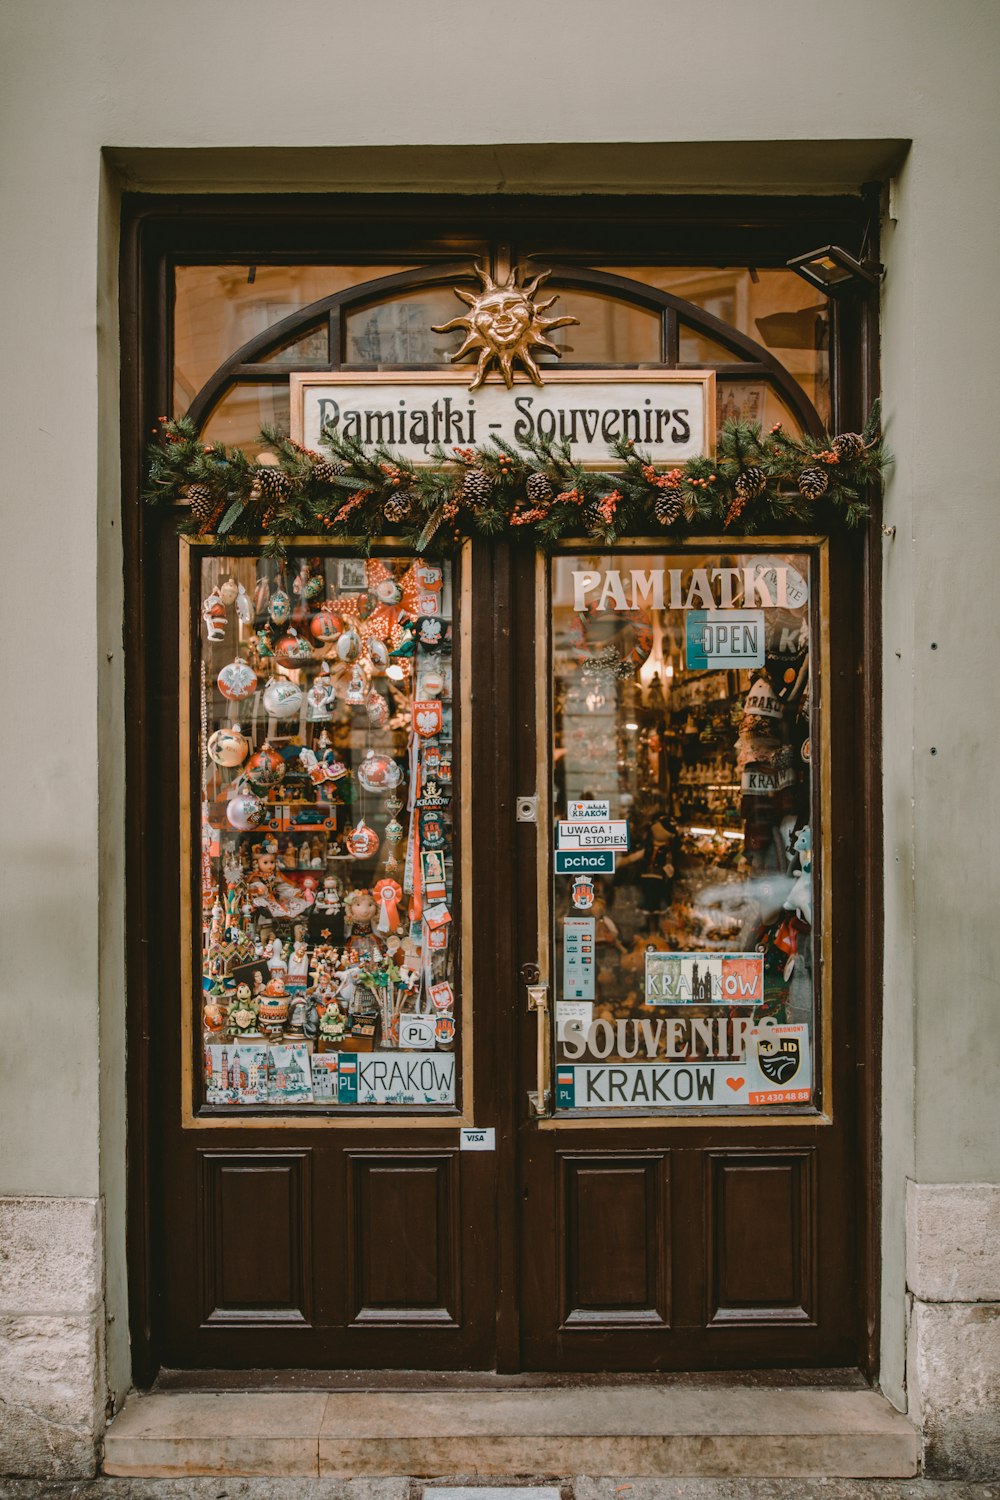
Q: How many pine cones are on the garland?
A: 11